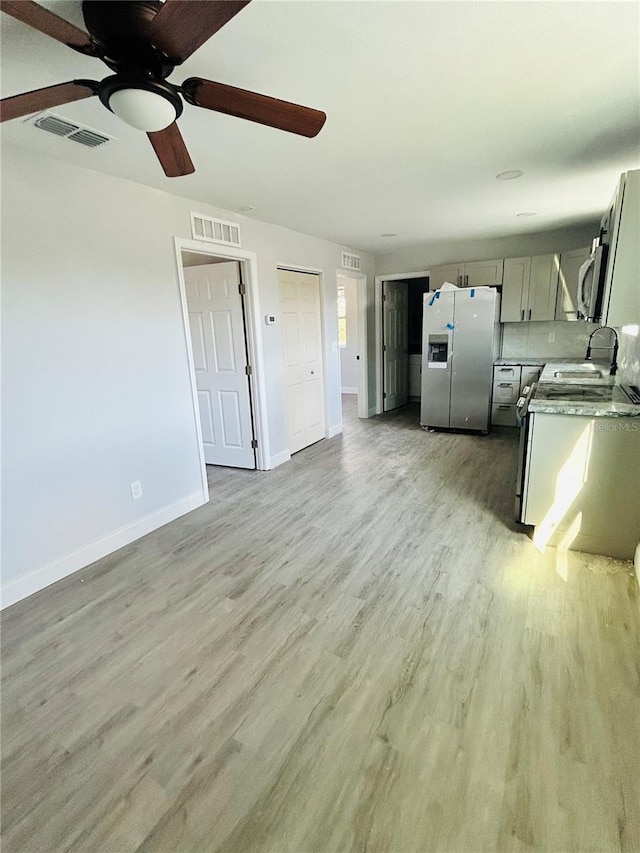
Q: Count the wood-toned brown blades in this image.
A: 5